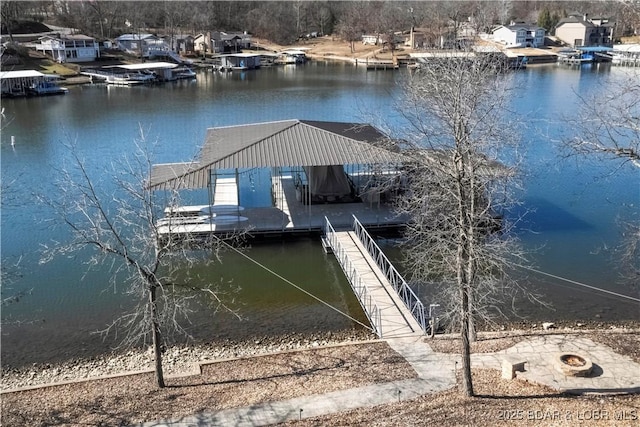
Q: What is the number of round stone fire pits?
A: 1